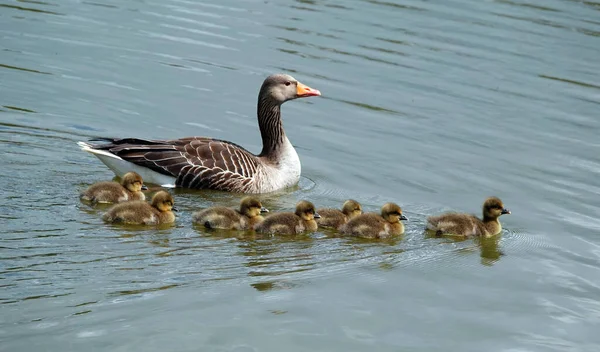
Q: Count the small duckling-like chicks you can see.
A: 7